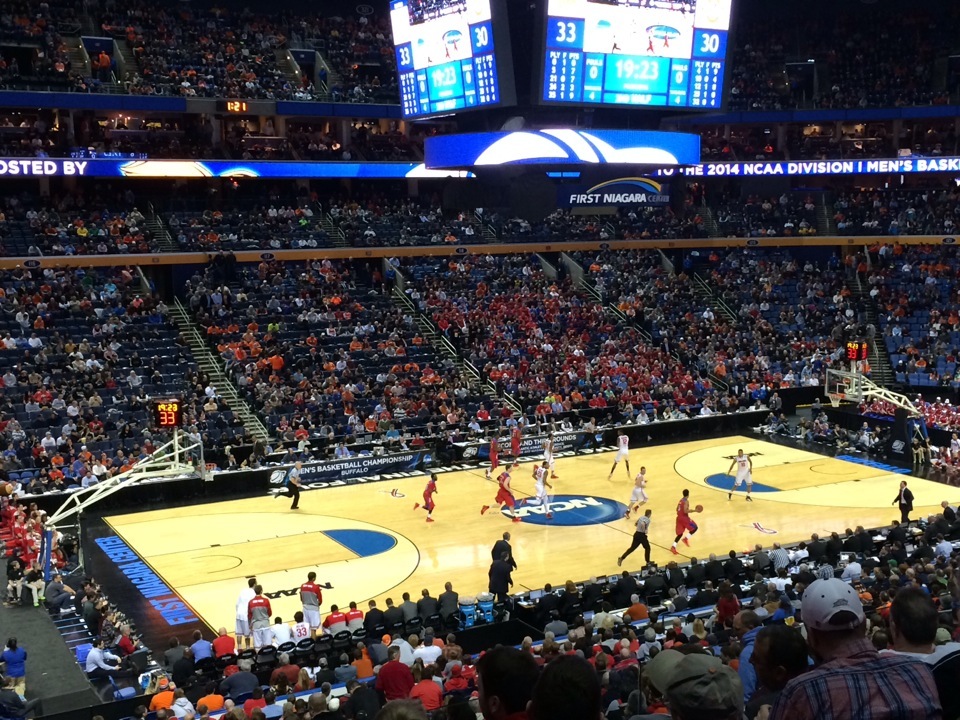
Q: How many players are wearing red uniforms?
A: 5